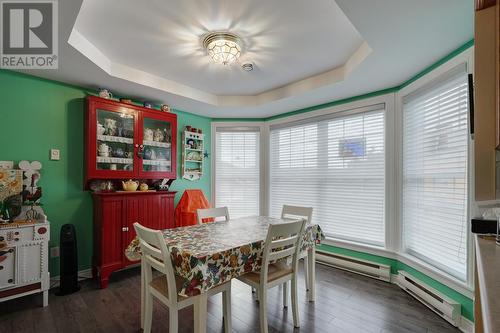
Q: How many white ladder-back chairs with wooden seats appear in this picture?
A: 4